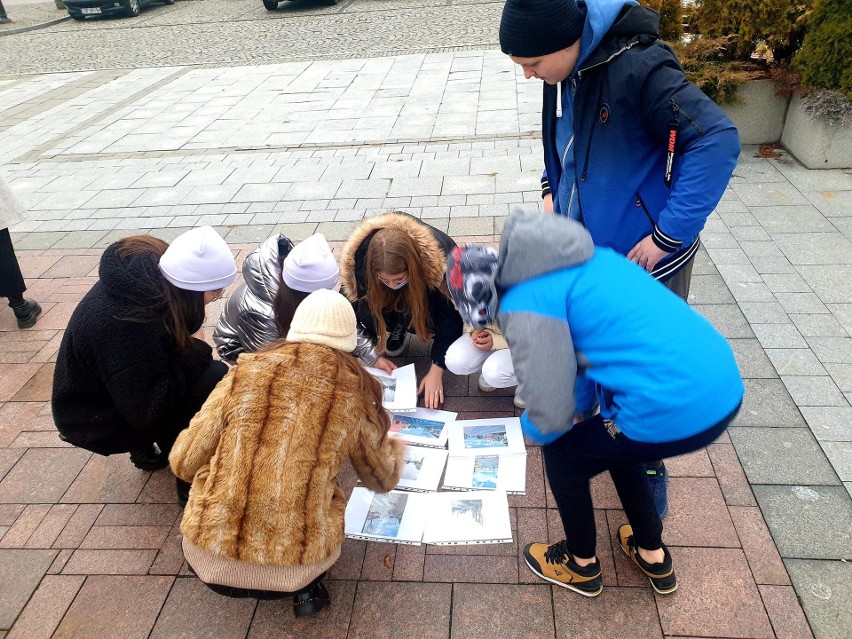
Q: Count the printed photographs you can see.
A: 7